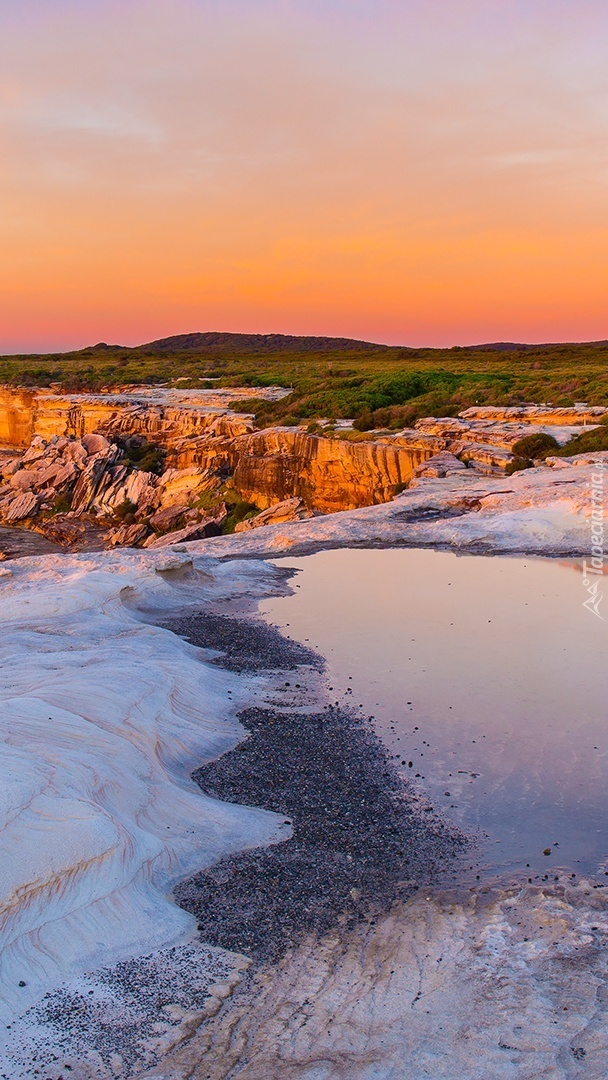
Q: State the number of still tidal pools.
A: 1